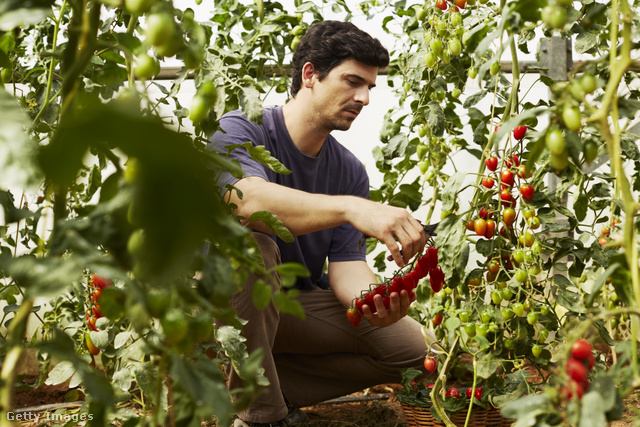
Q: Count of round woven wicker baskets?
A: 1